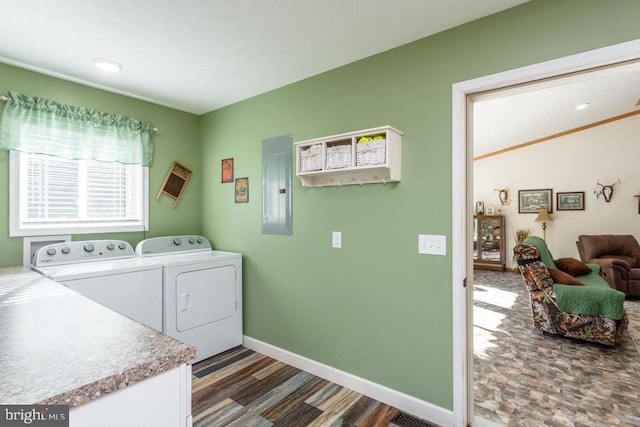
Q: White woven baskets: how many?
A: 3